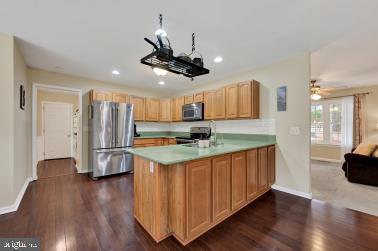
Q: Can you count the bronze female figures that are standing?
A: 0